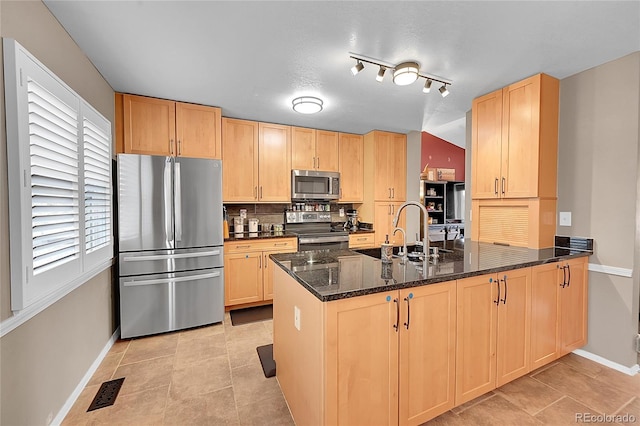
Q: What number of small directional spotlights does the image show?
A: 4